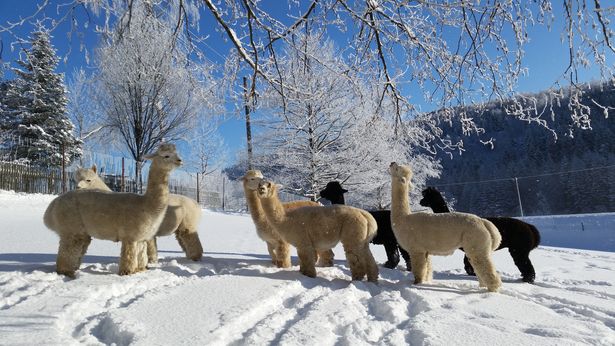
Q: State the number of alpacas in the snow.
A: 7